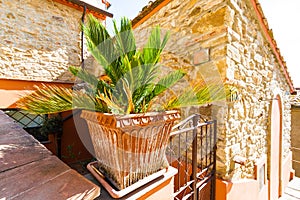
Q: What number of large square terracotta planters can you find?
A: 1